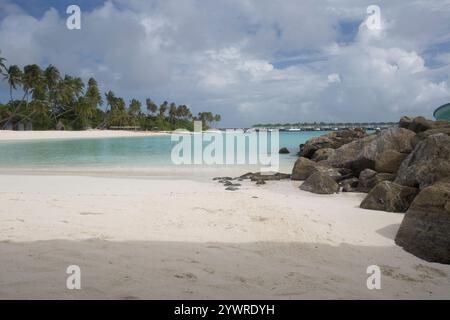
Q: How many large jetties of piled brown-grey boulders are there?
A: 1